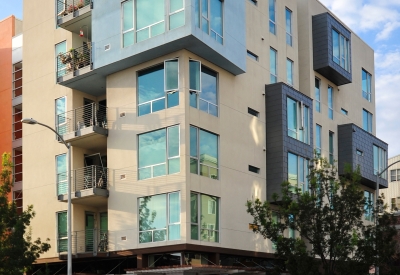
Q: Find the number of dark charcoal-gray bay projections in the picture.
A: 3